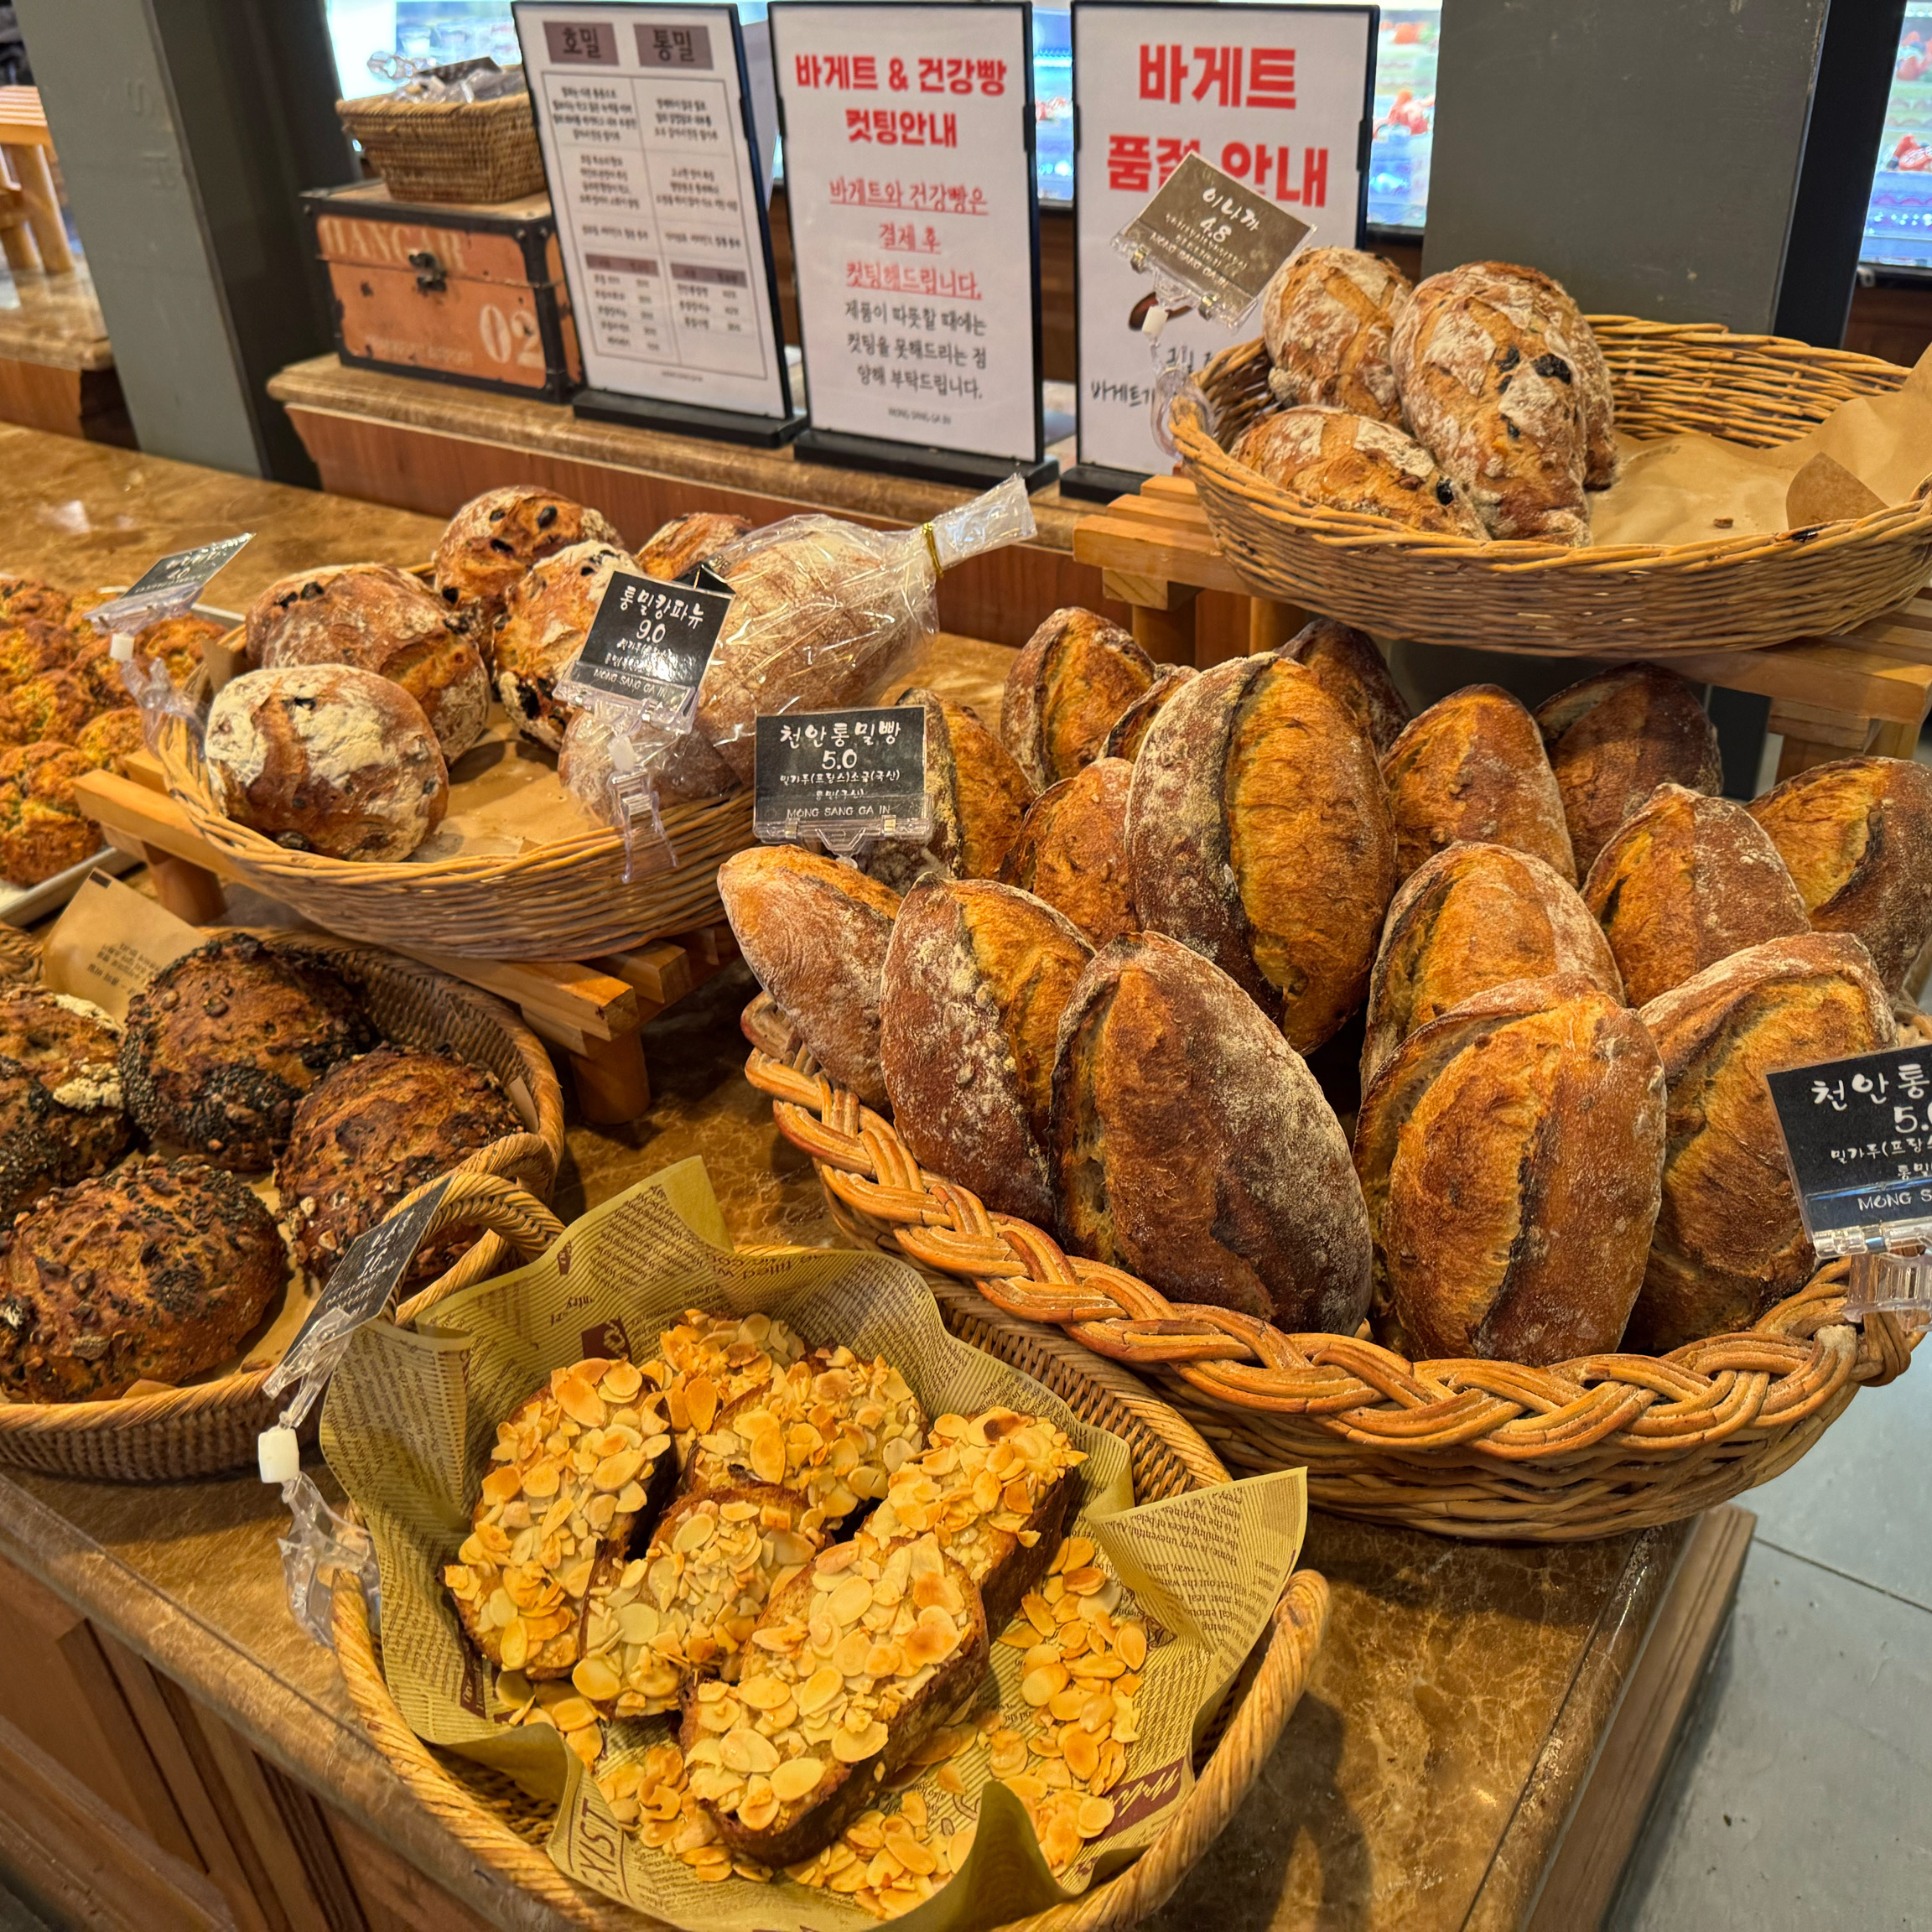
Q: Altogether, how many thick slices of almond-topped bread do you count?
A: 6